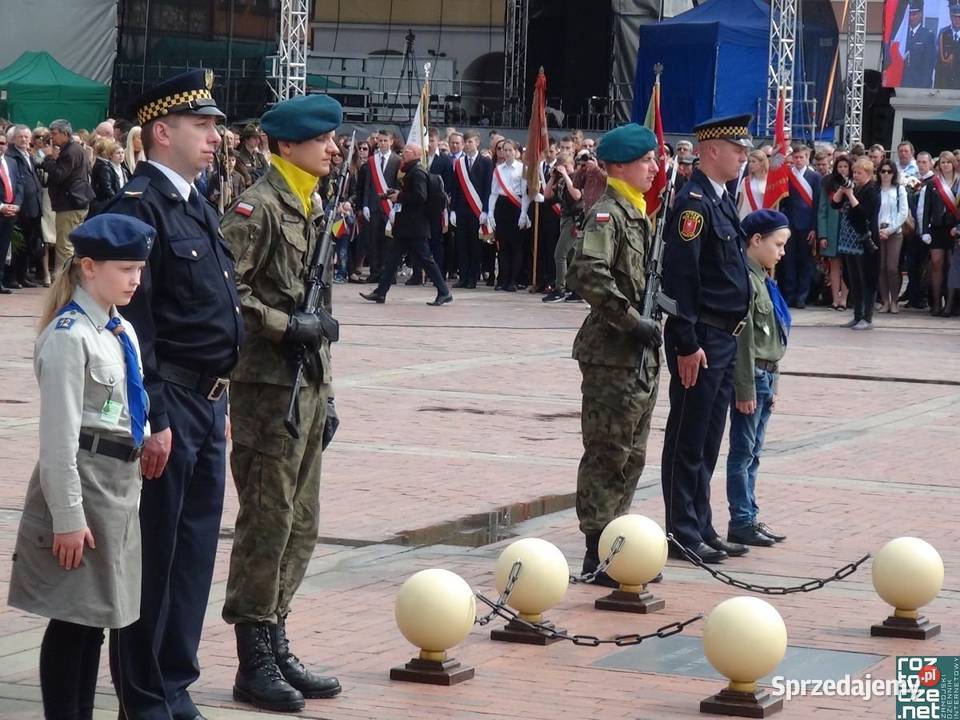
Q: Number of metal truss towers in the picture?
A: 4